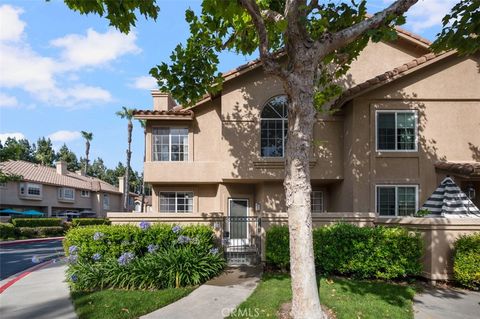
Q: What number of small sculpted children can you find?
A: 0